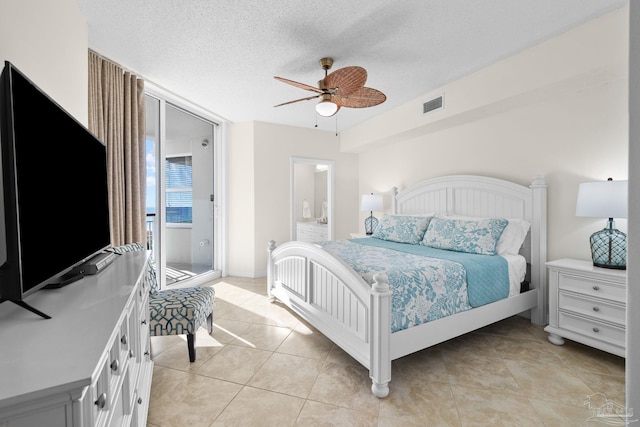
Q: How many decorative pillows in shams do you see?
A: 2